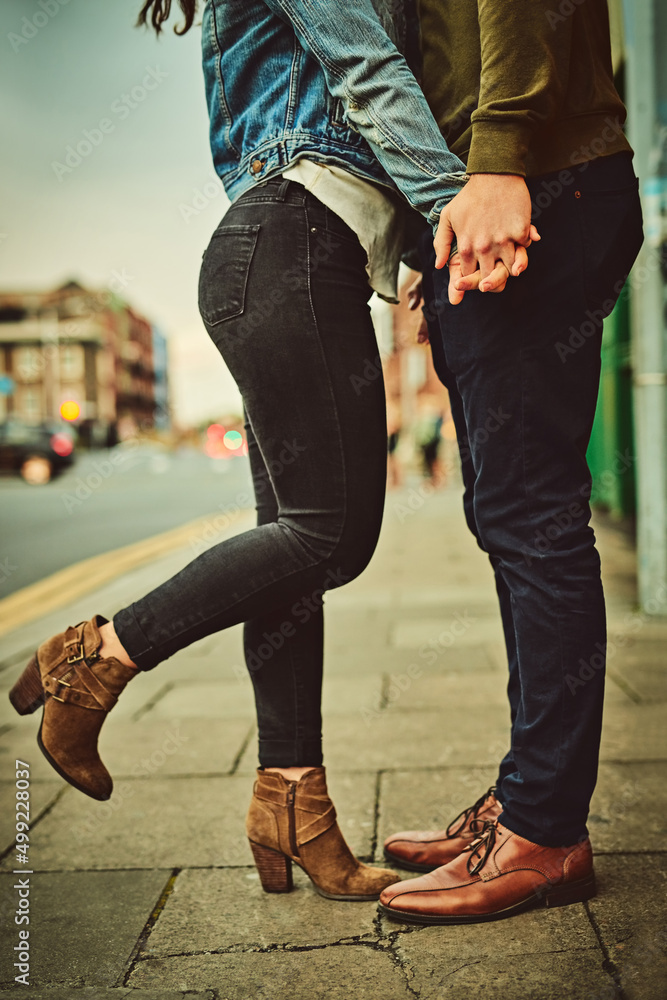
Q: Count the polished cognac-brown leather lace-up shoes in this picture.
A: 2